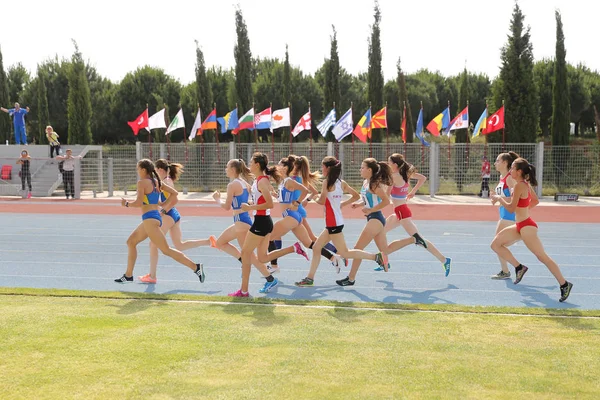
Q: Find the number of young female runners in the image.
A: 11